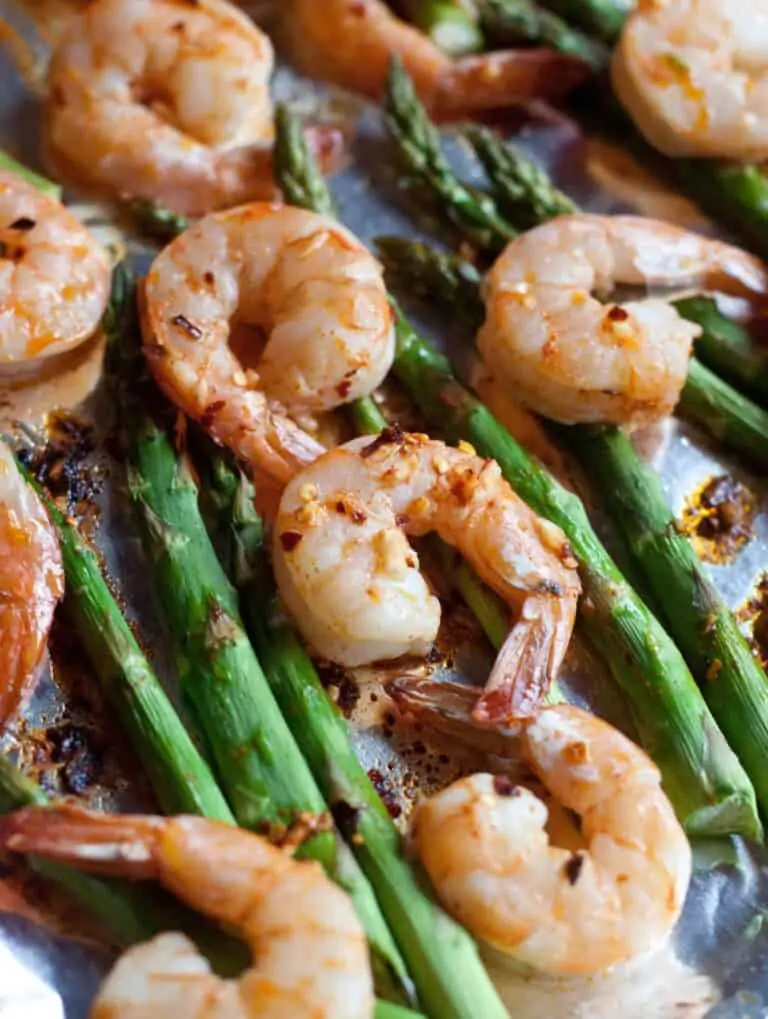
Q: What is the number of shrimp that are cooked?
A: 10